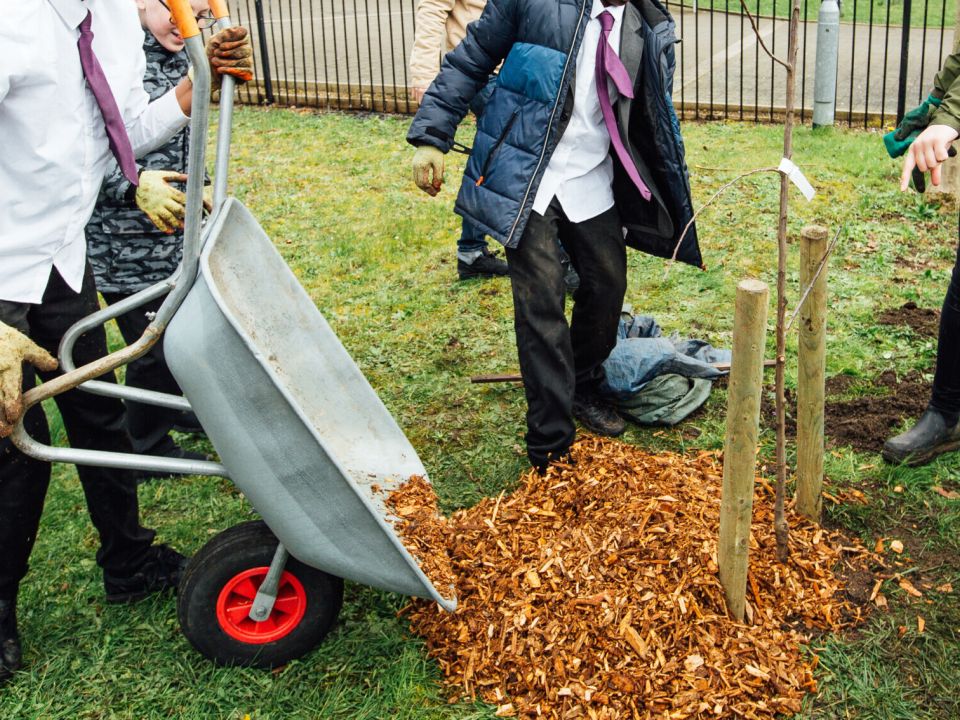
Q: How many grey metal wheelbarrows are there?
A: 1